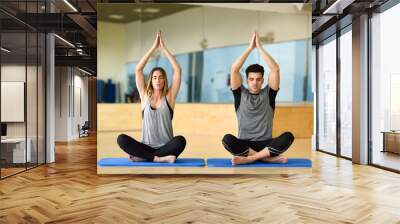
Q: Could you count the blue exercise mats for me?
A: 2